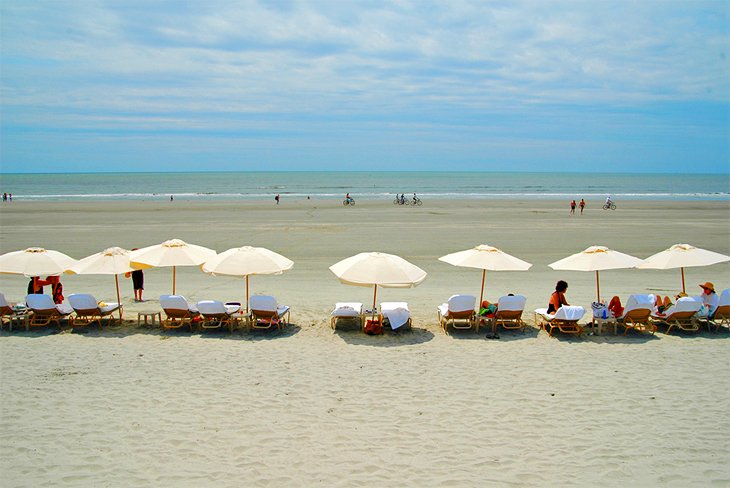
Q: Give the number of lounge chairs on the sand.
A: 14